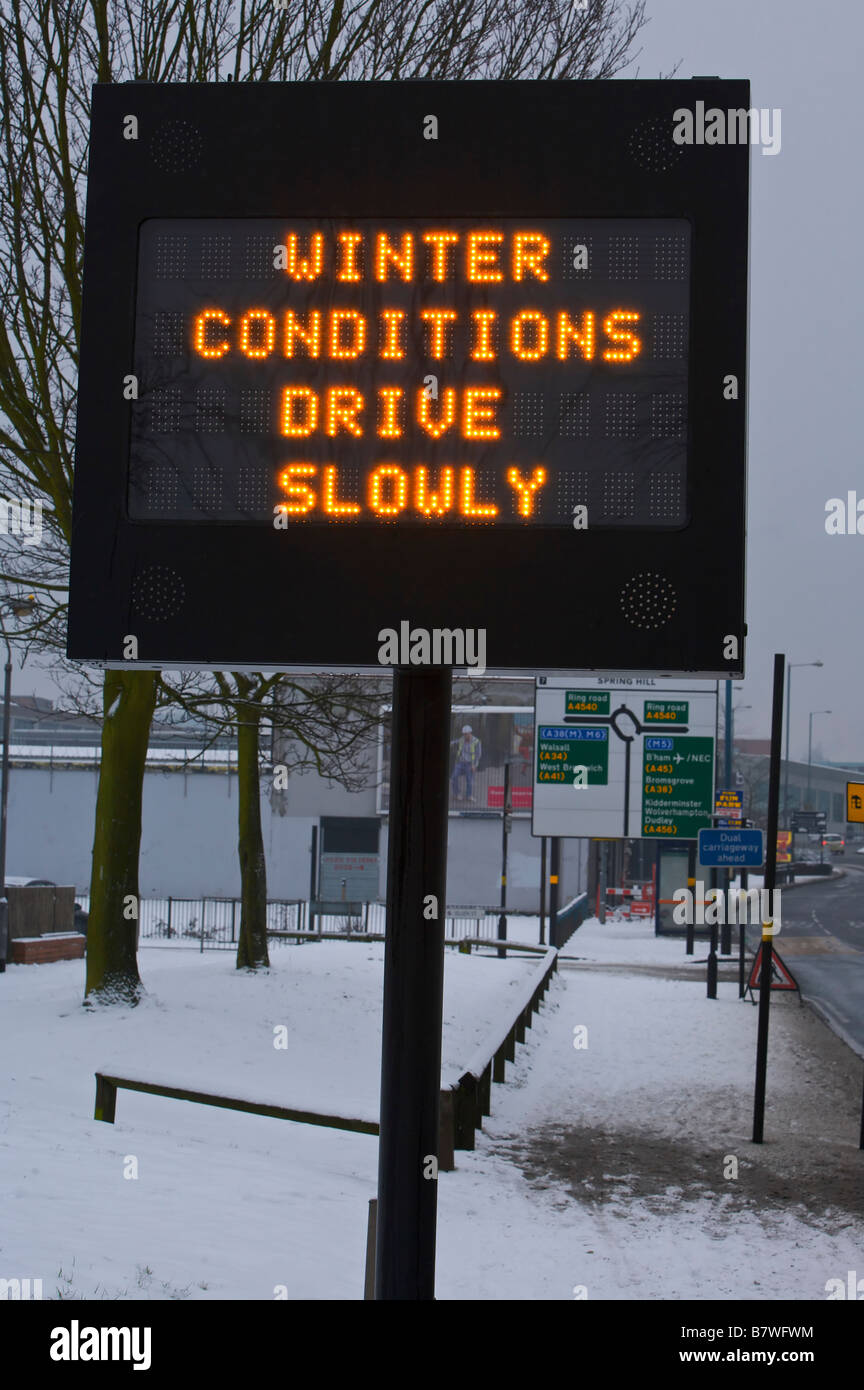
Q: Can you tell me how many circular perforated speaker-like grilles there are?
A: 4